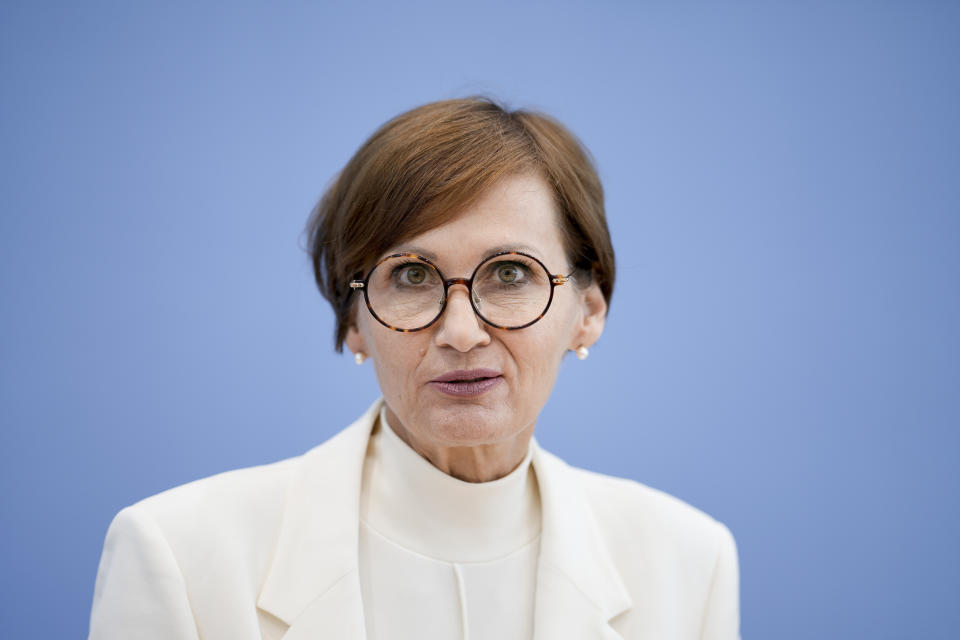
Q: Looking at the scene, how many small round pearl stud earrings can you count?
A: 2